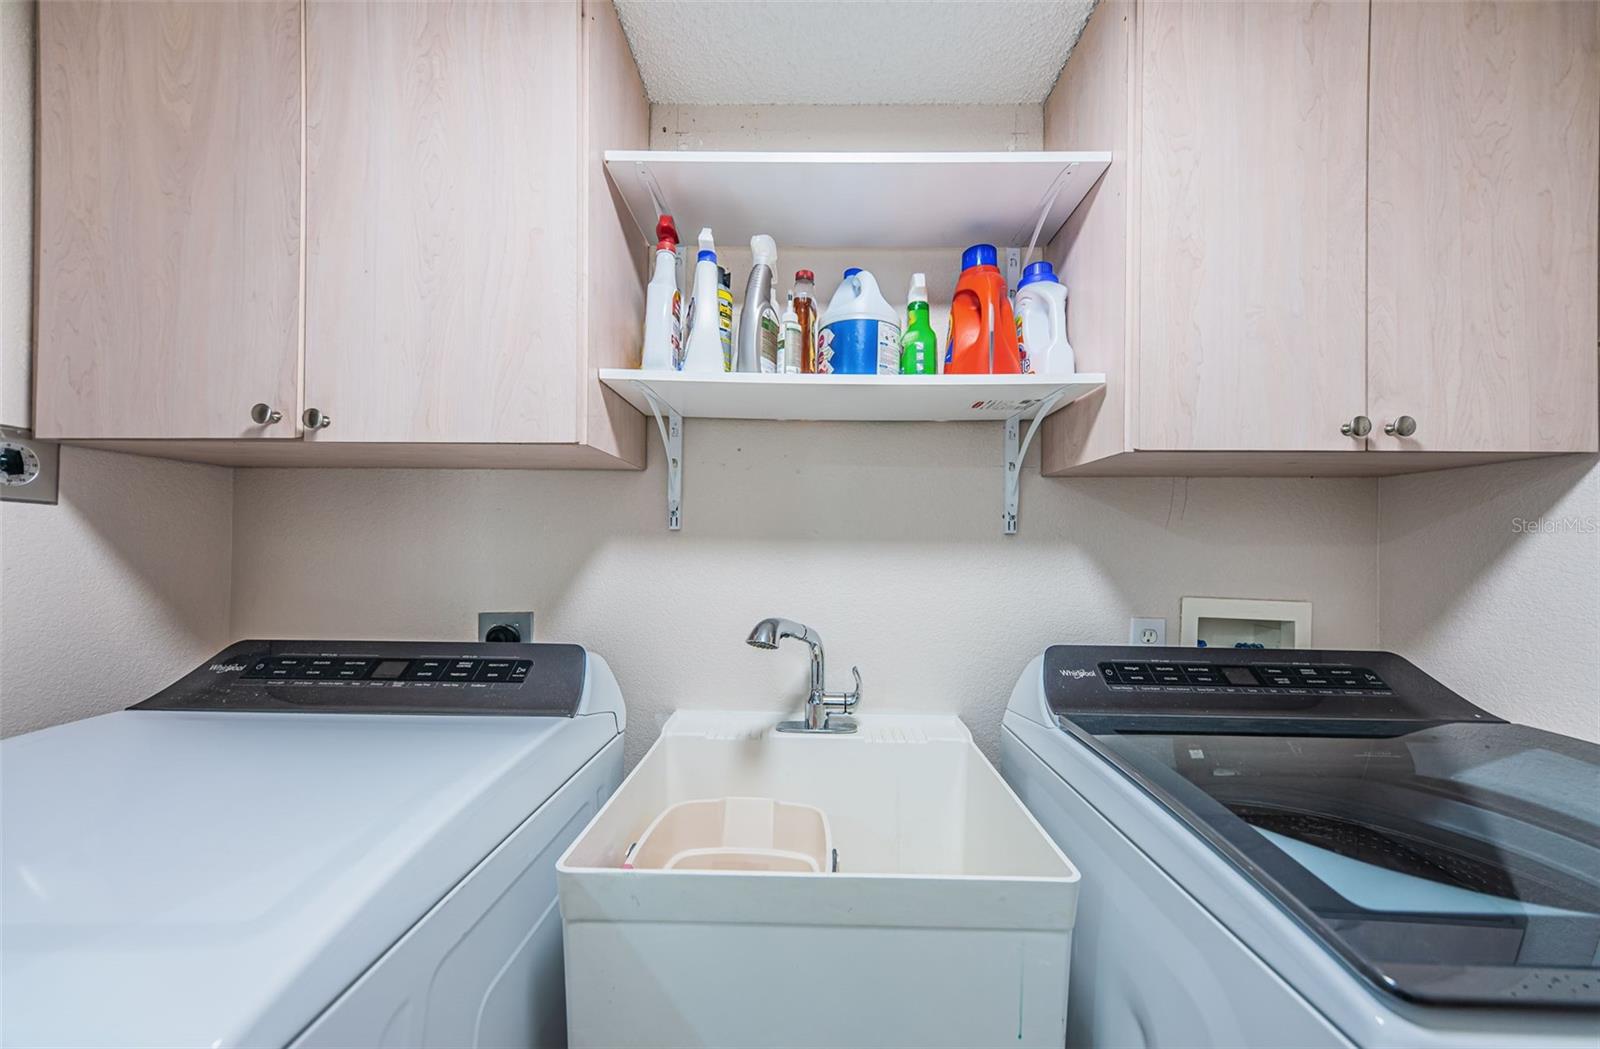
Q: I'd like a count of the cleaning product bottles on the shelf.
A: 10